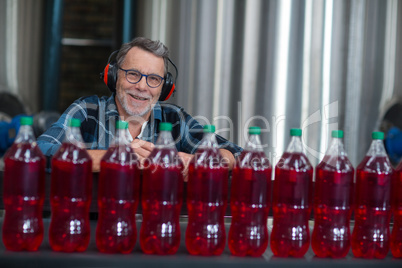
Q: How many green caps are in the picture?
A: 9